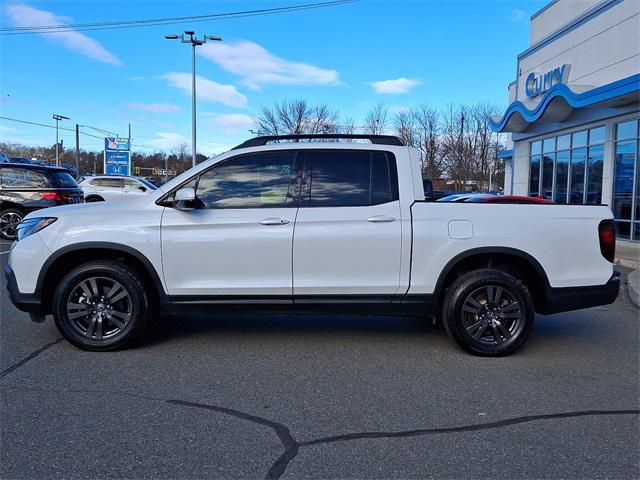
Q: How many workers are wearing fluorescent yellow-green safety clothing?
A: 0